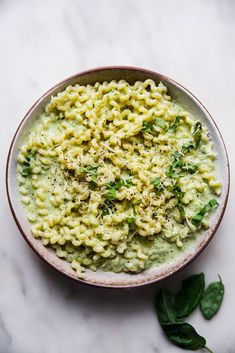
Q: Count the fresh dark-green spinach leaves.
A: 4